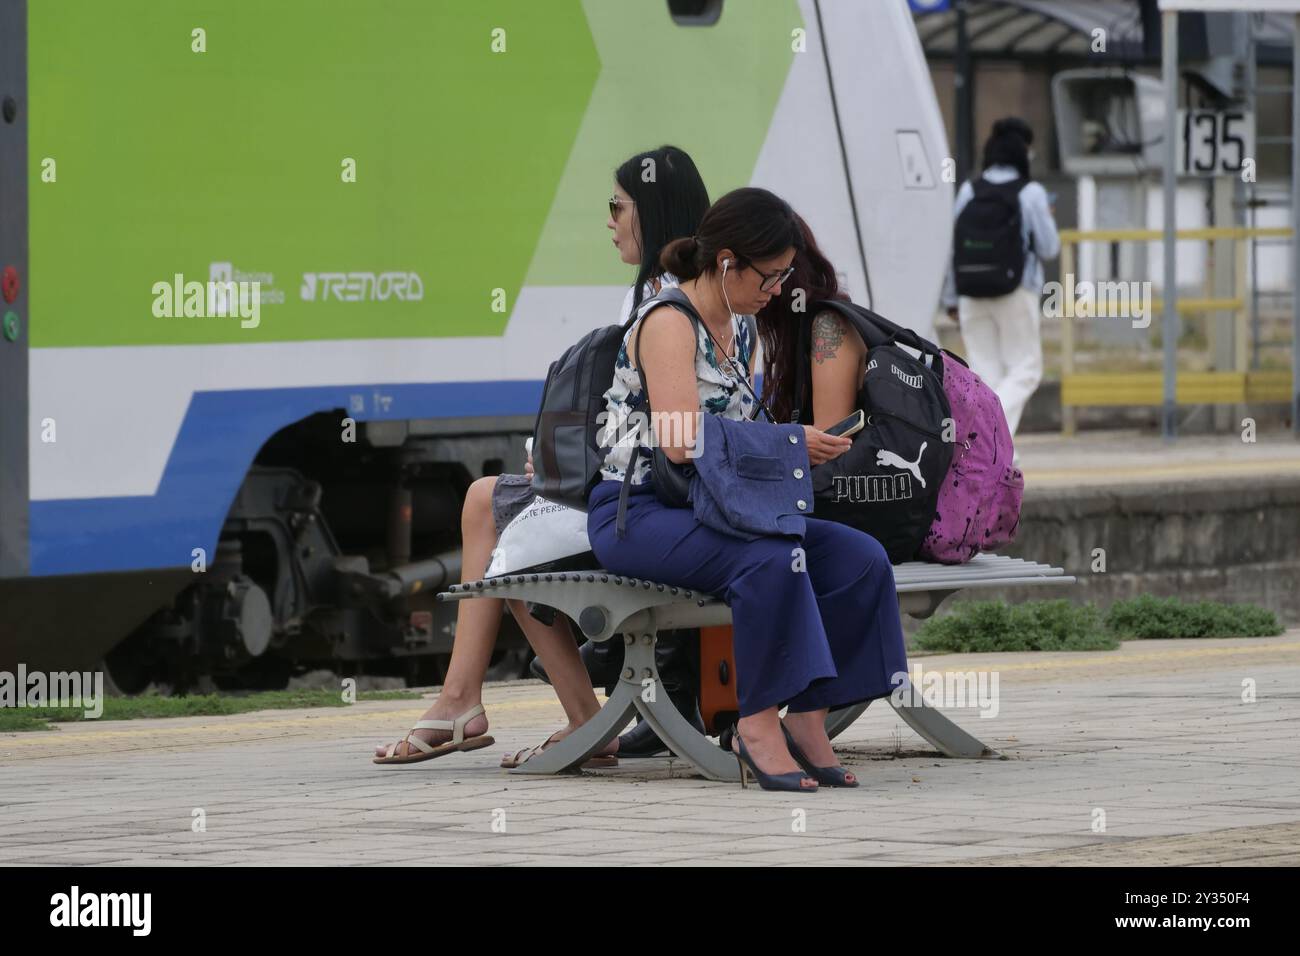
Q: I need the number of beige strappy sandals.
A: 2